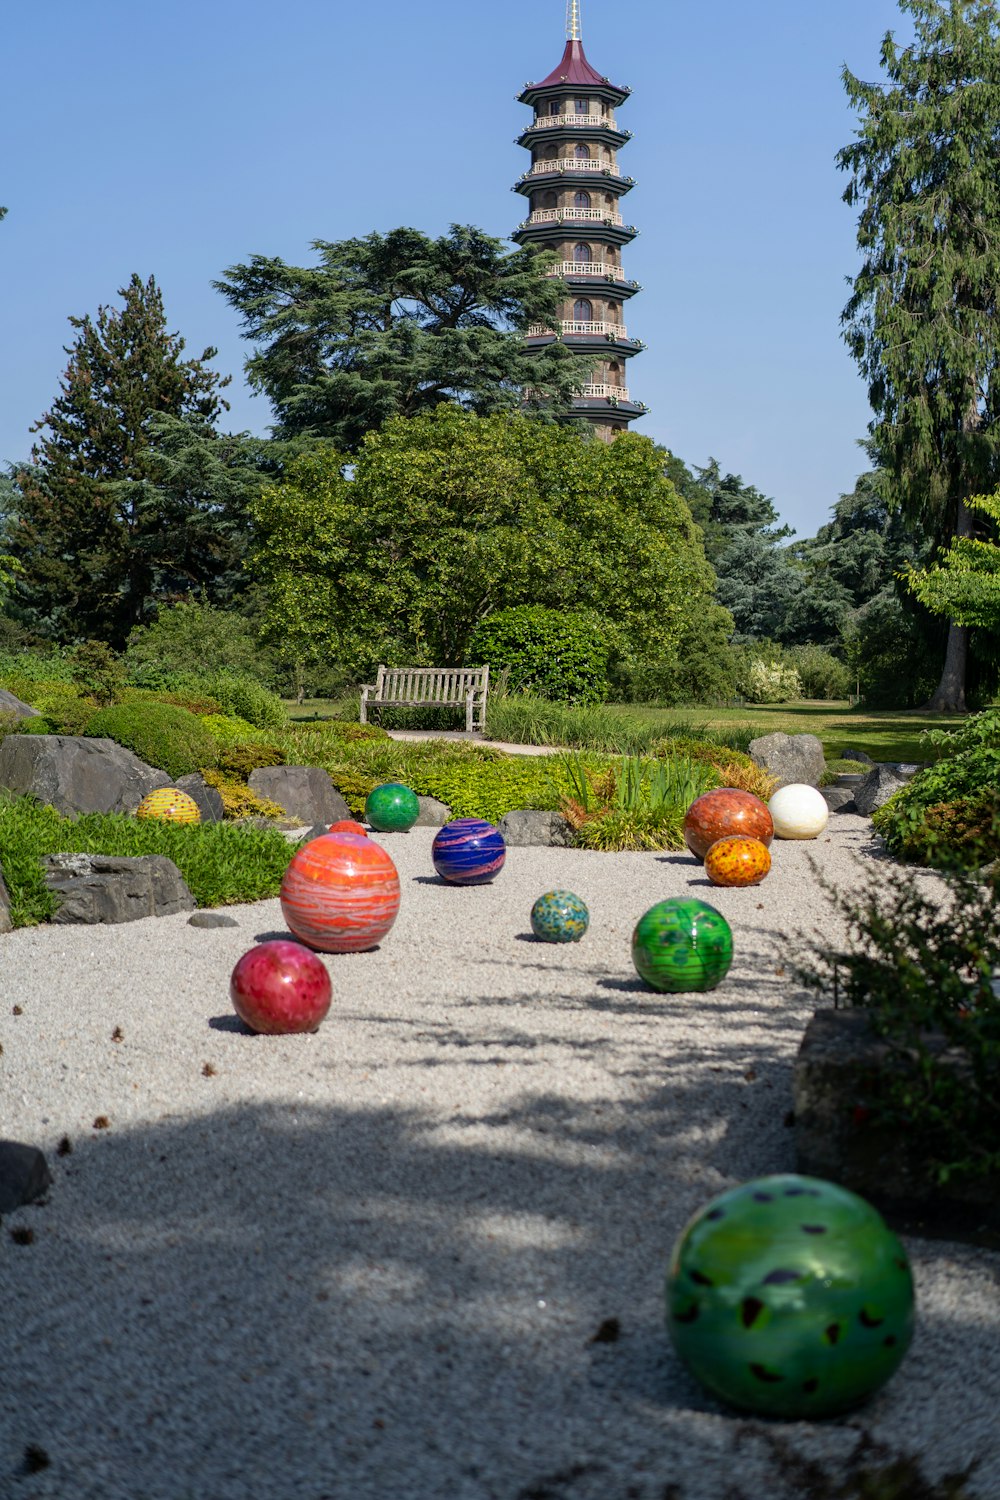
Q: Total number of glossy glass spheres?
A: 12